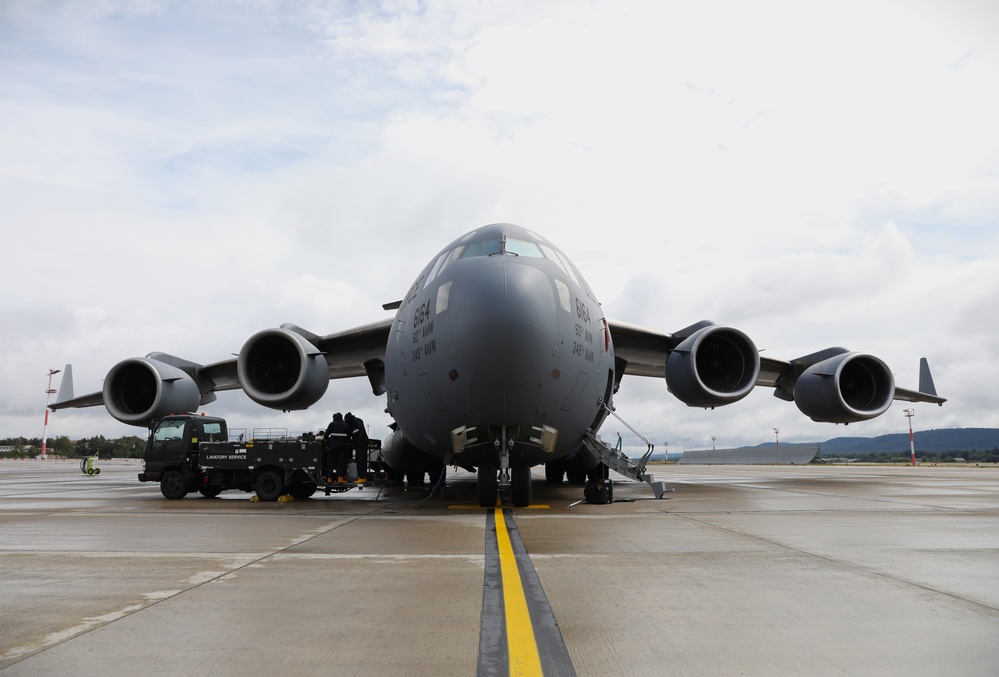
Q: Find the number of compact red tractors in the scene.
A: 0